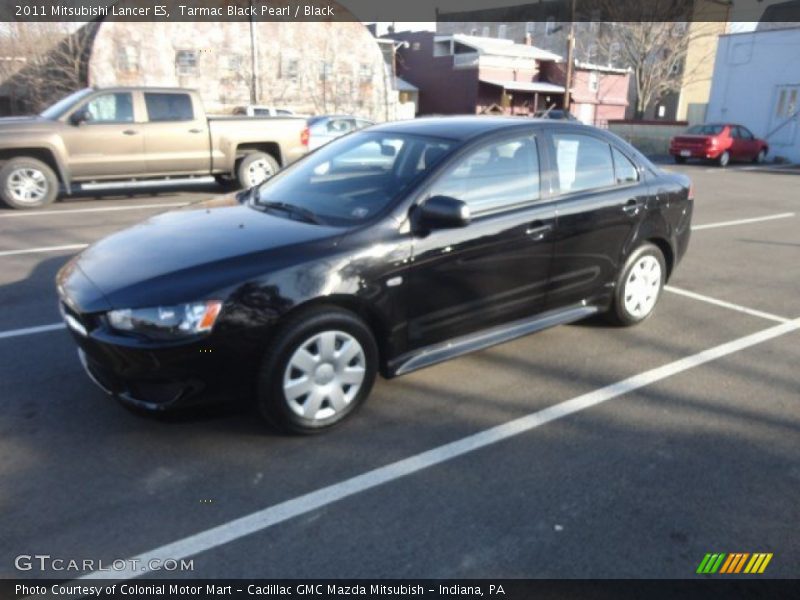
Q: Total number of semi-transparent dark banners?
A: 2